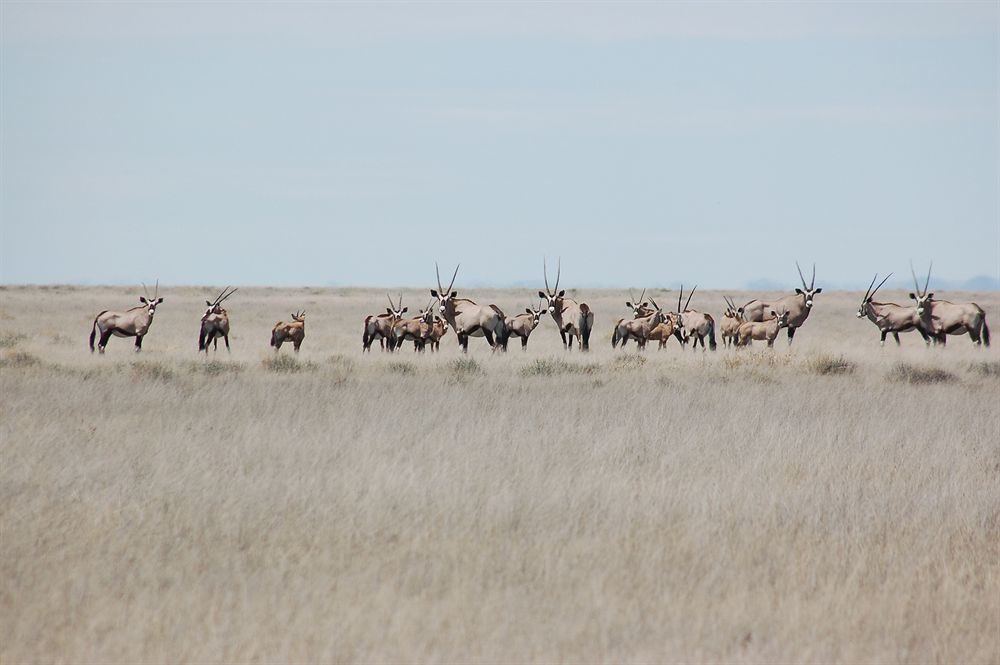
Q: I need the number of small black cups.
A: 0